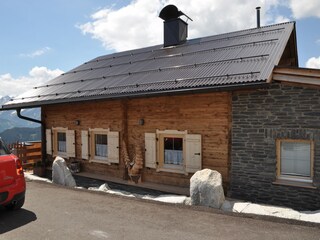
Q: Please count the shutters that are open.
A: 6